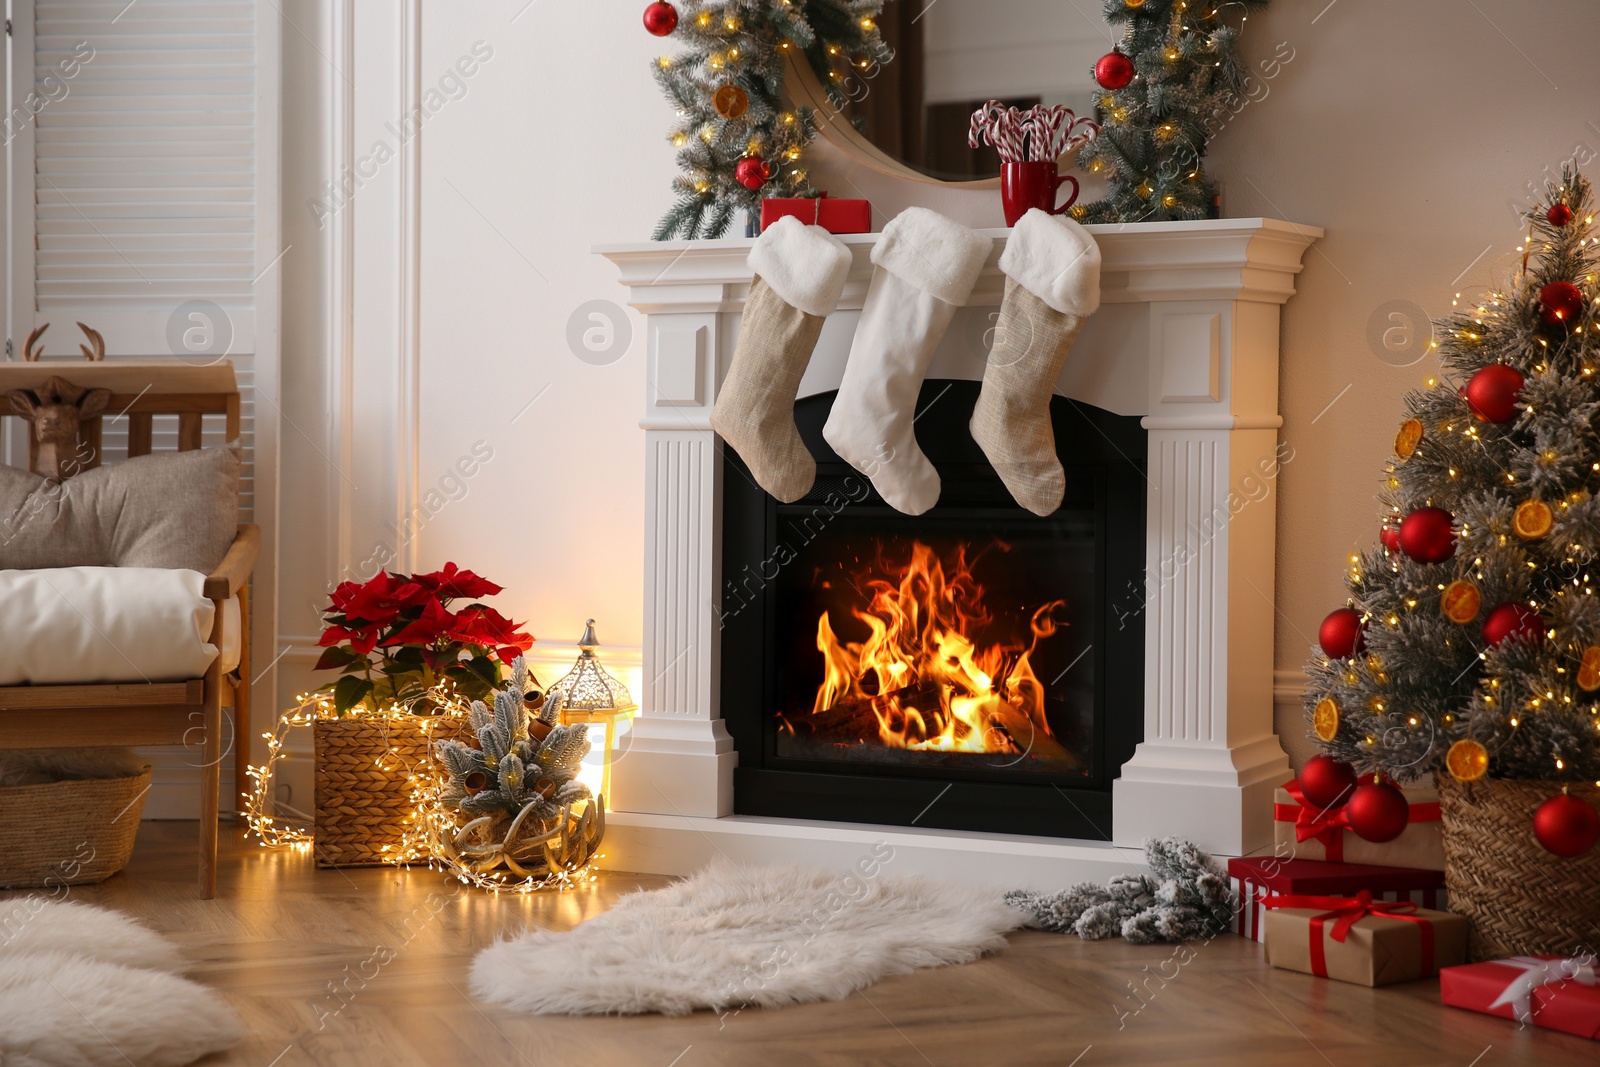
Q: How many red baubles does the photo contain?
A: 13